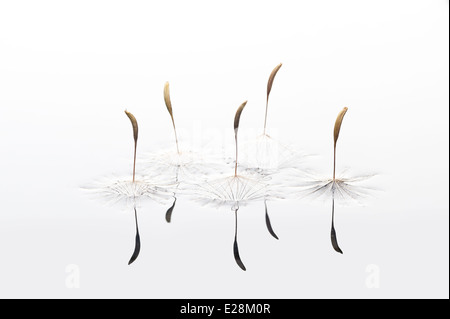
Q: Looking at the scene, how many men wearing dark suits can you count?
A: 0